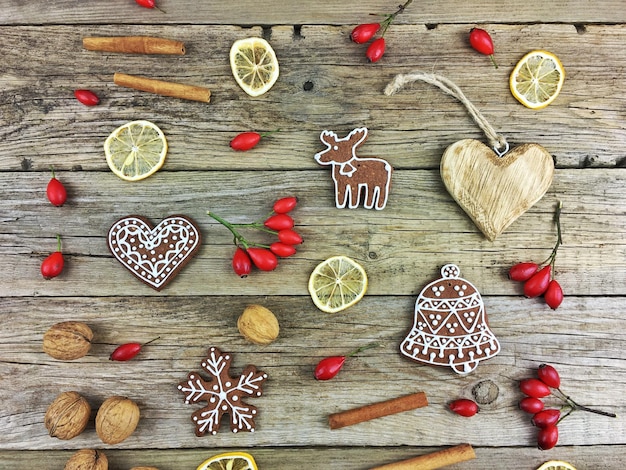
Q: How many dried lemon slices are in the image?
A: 6